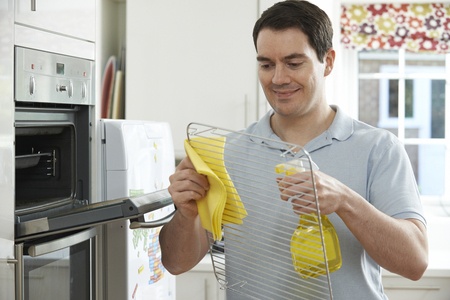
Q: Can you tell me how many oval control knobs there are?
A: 3